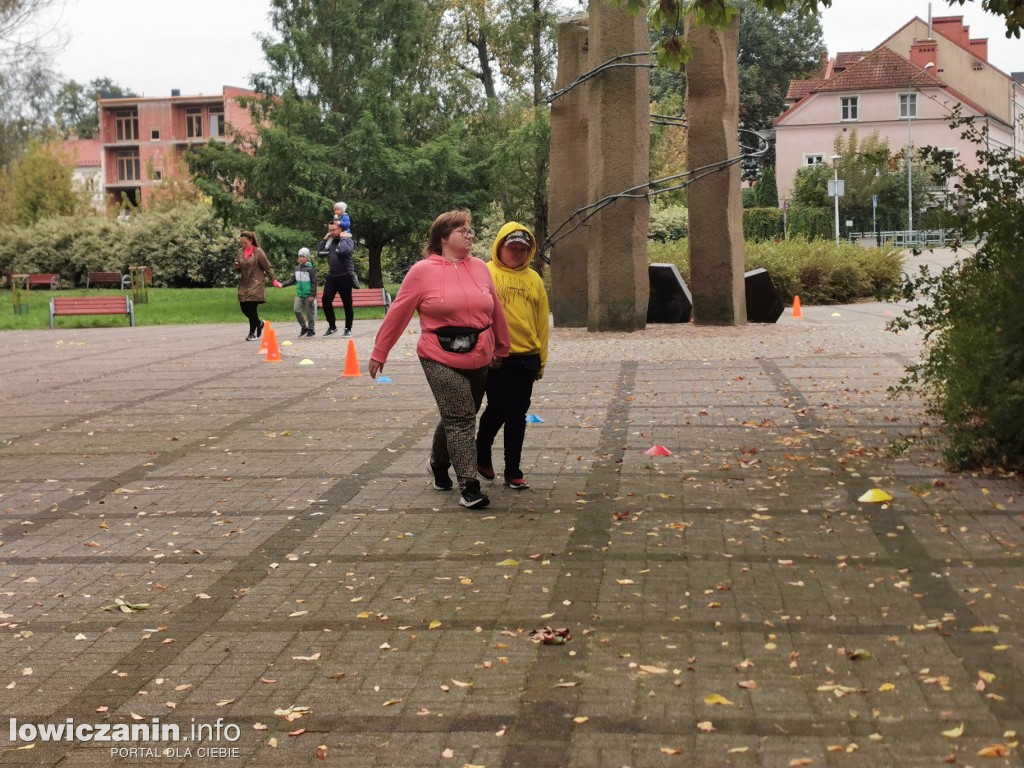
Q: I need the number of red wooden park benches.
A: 4